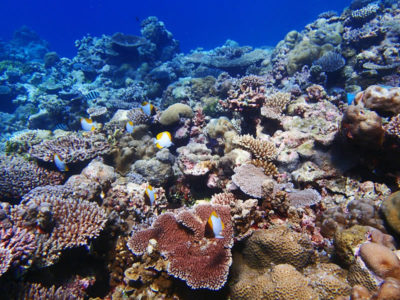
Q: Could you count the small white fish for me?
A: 7